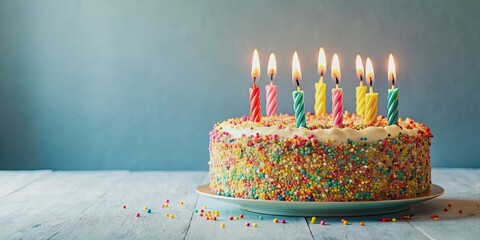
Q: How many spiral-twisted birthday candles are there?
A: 8